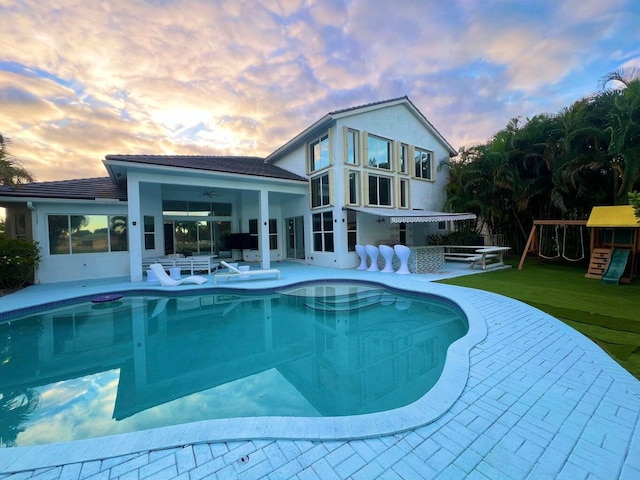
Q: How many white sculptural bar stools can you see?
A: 4